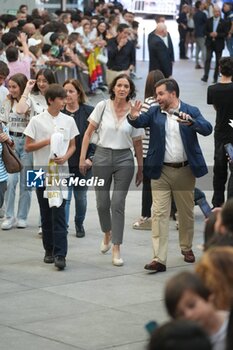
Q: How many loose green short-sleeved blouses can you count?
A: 0